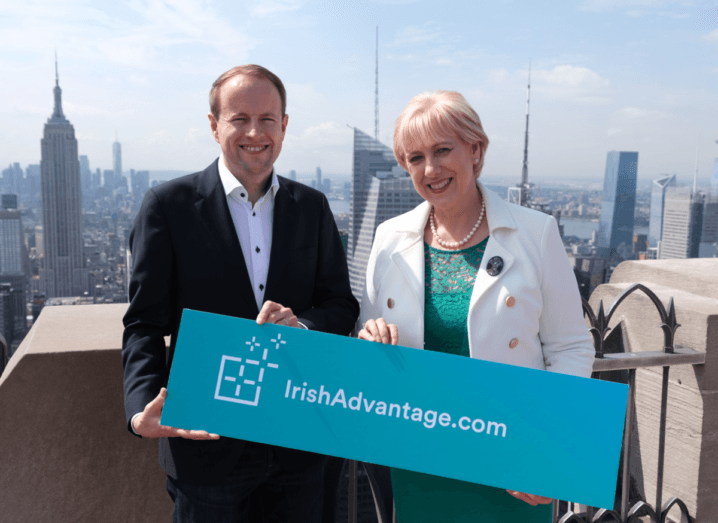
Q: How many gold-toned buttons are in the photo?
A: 3